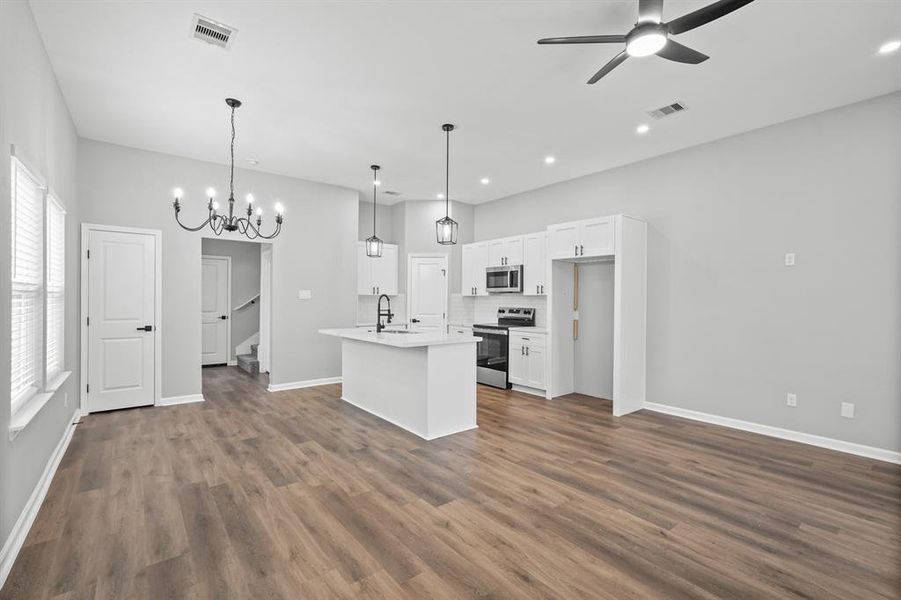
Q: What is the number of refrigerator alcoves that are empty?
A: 1